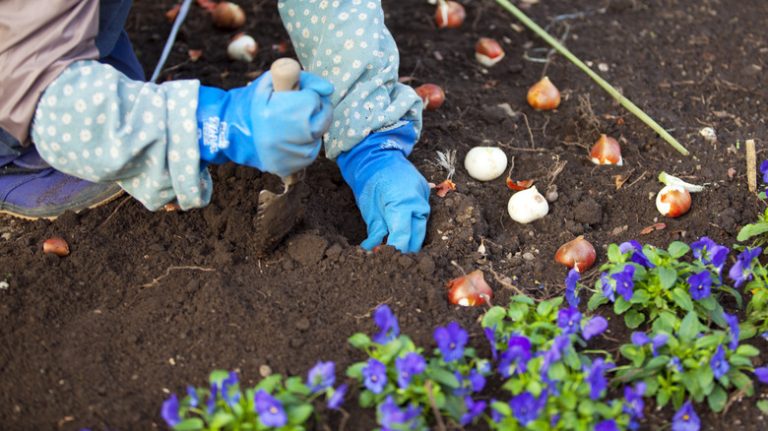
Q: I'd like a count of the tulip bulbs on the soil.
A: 13